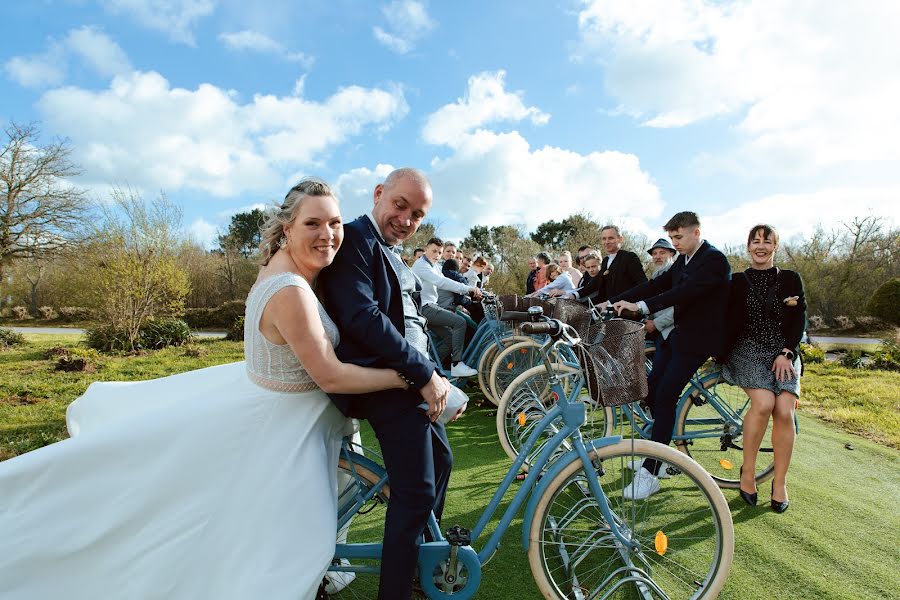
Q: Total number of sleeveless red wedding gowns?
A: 0